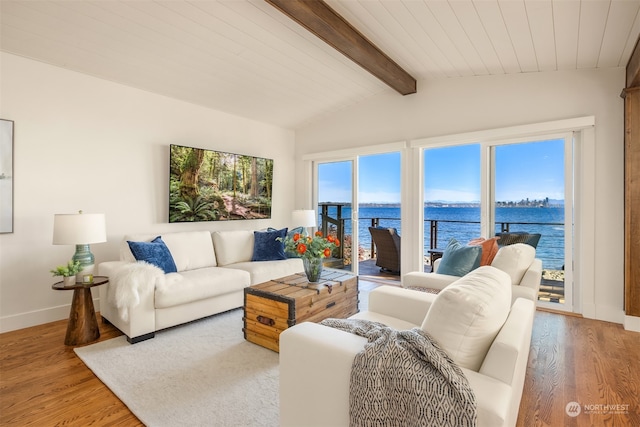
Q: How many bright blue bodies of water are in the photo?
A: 1